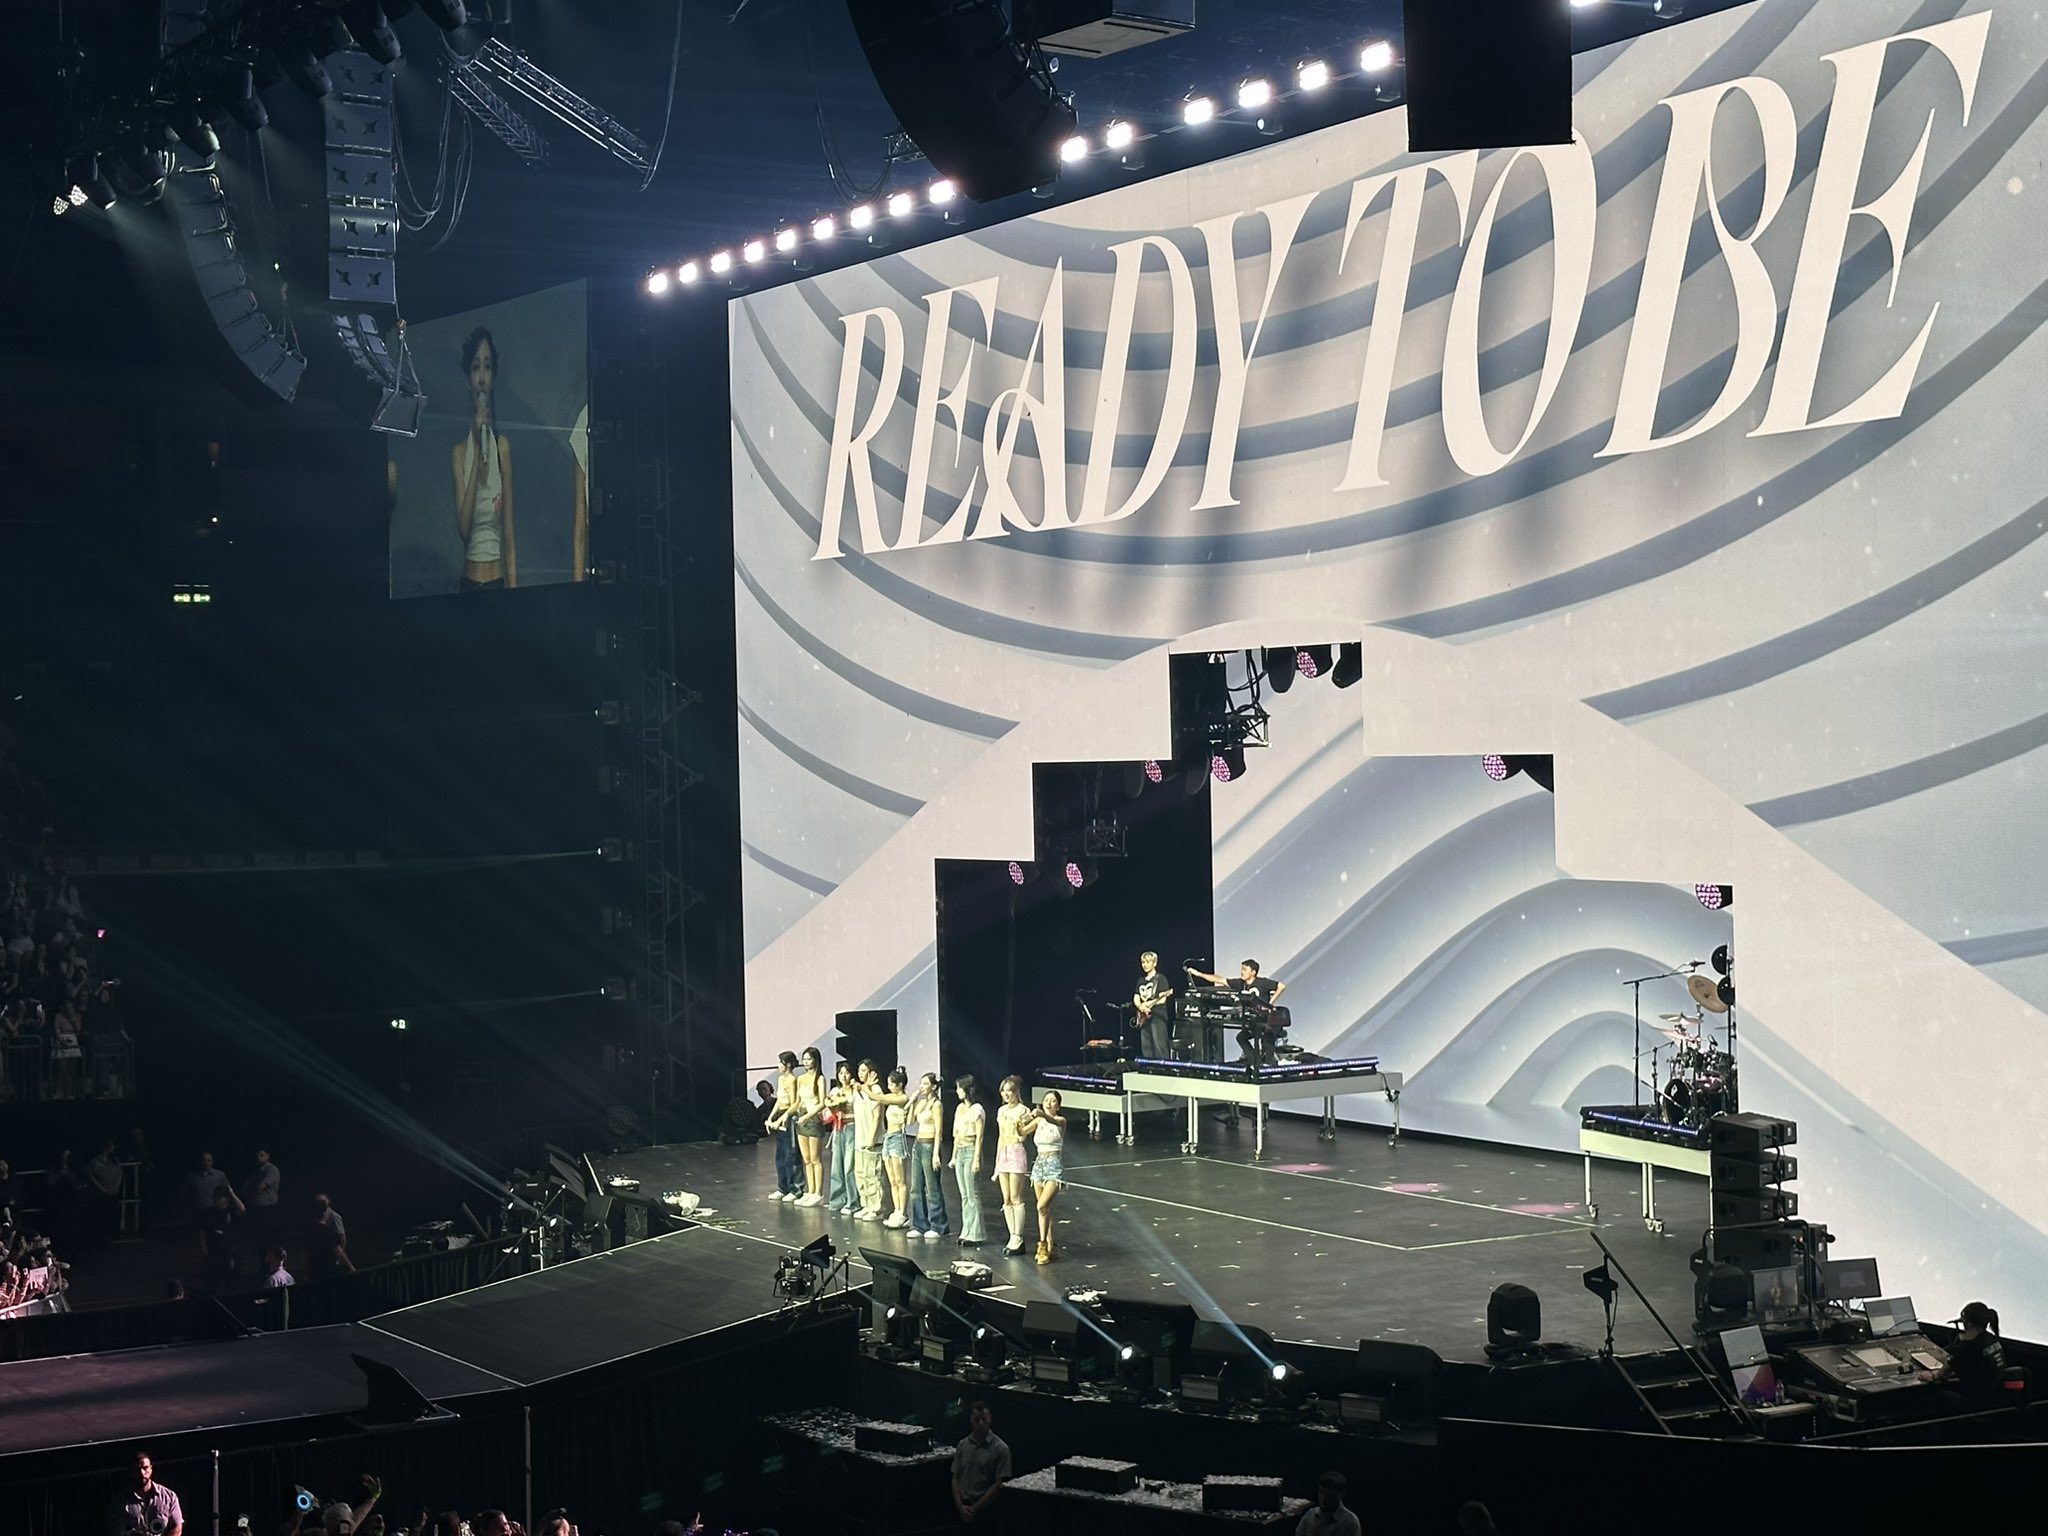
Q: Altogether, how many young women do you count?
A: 9